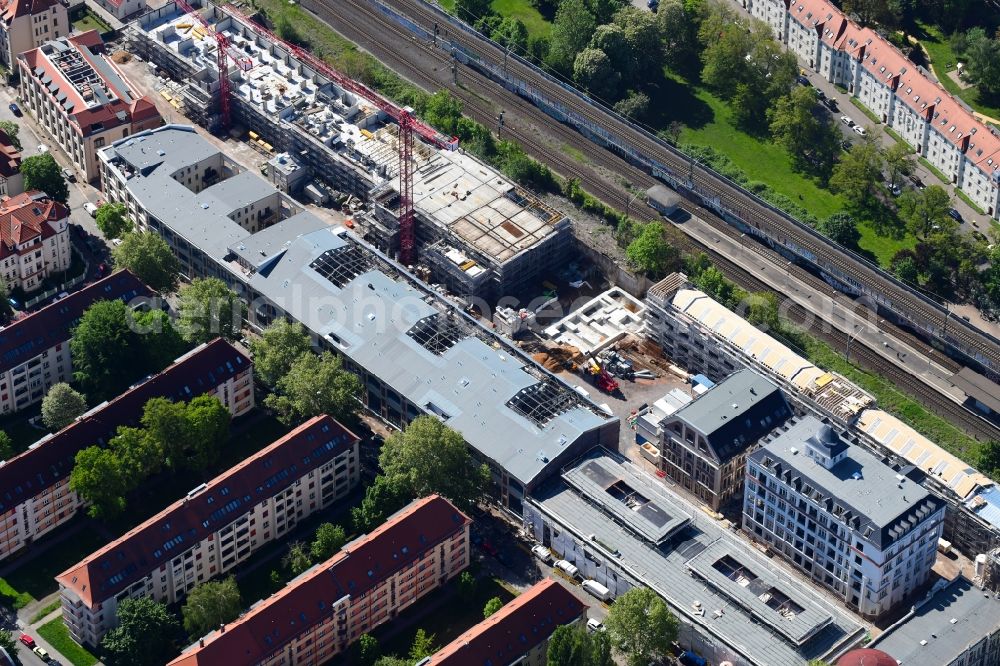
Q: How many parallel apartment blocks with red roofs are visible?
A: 5